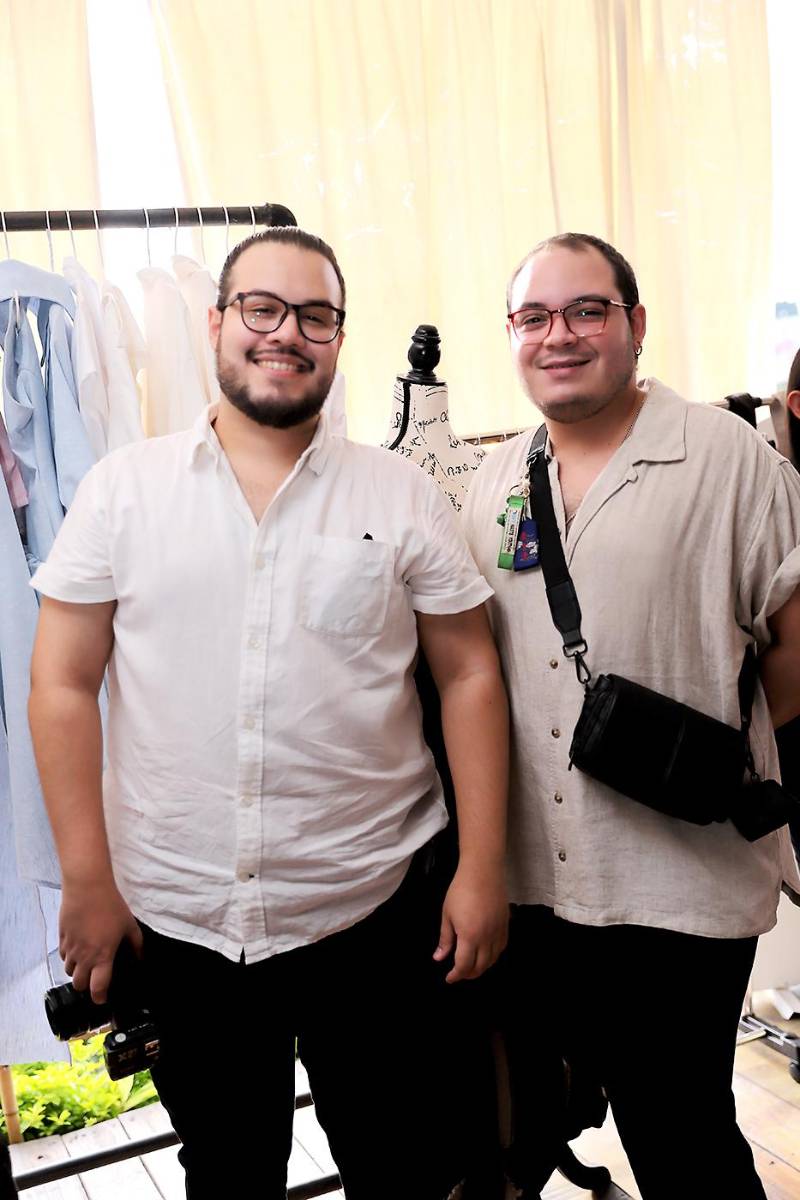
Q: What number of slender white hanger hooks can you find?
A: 9